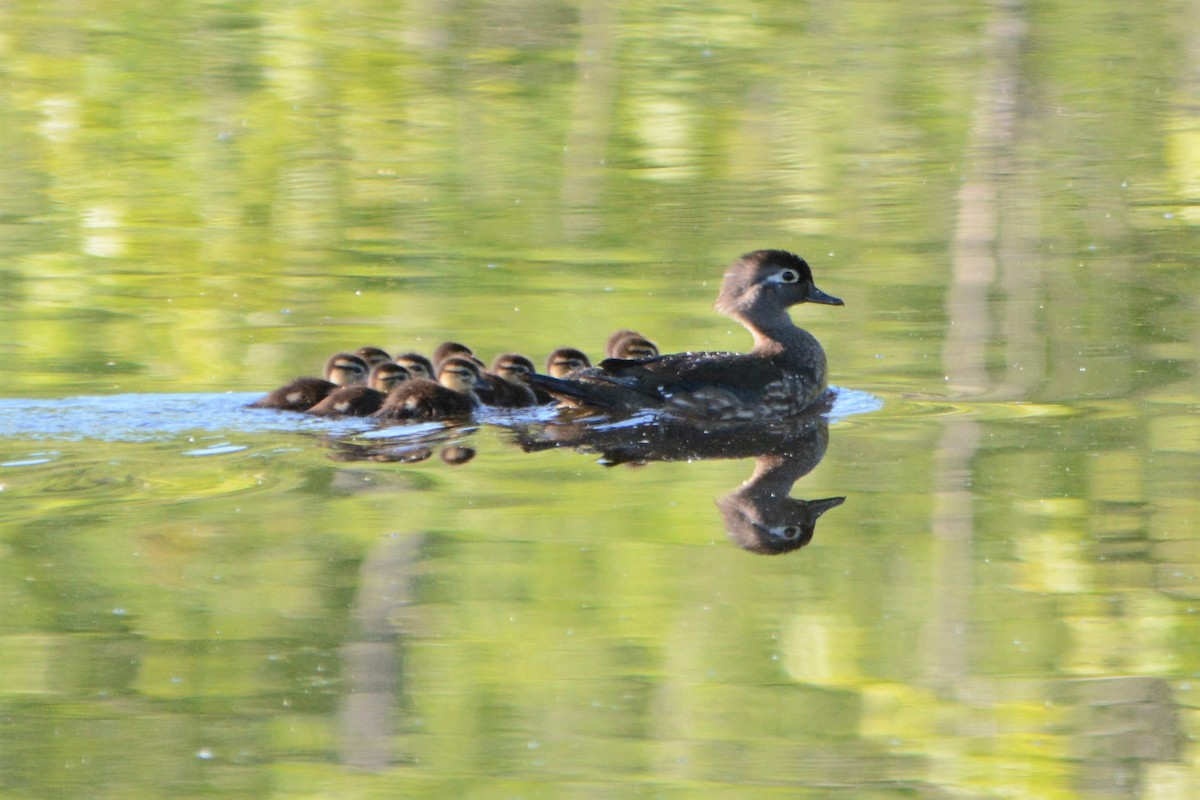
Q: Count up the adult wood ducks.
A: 1